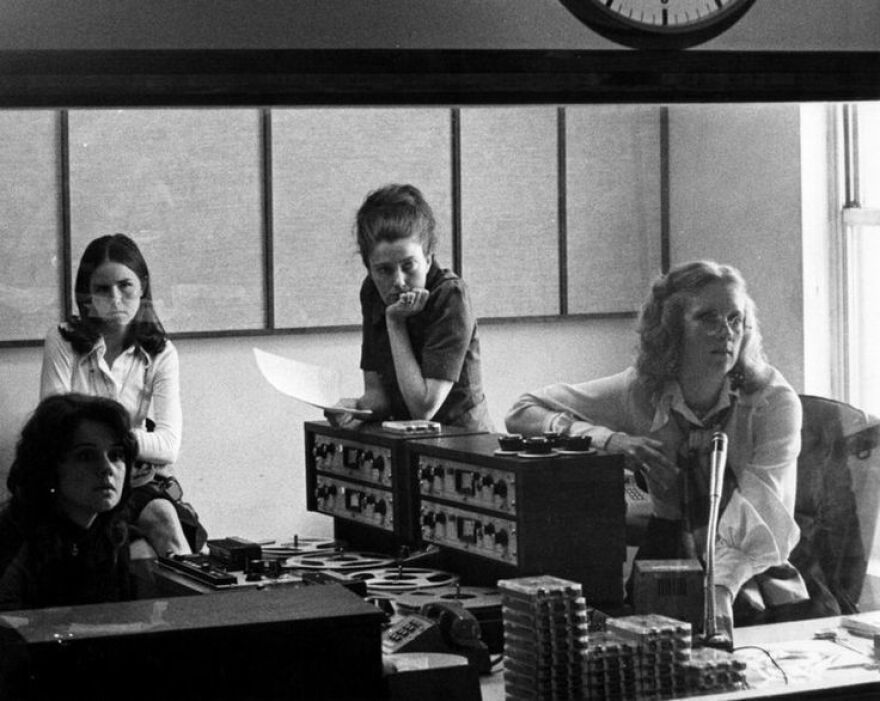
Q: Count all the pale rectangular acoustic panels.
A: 5